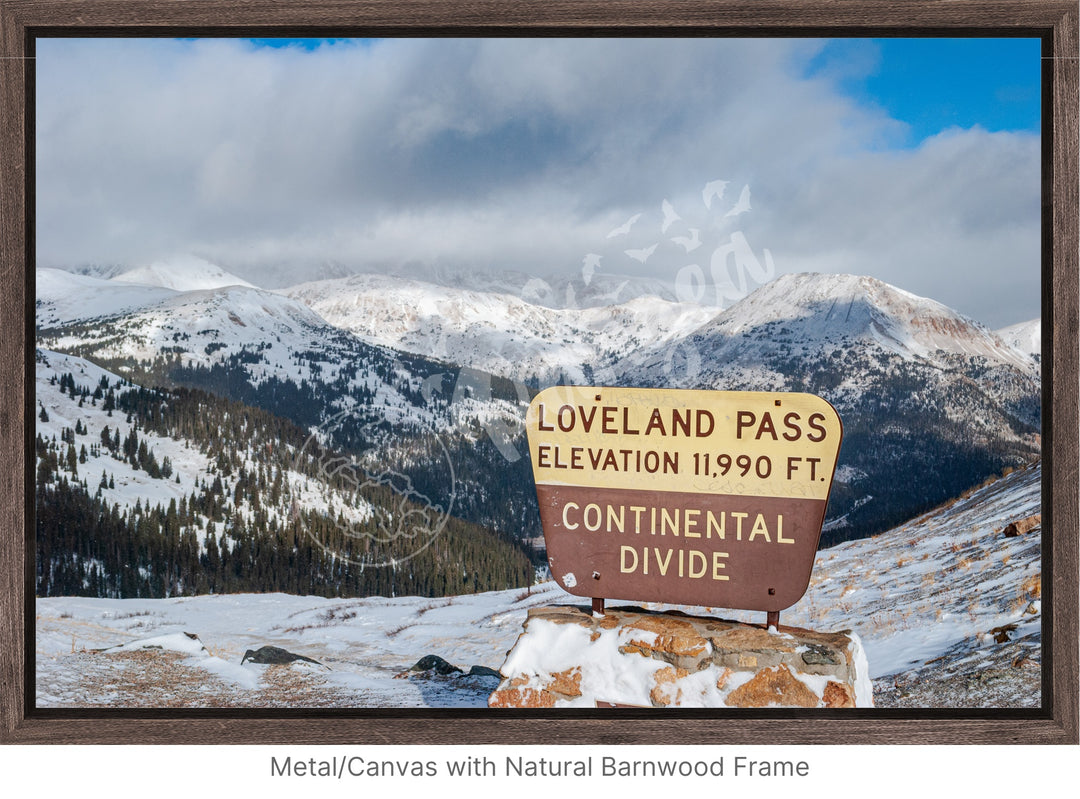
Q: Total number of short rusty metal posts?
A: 2